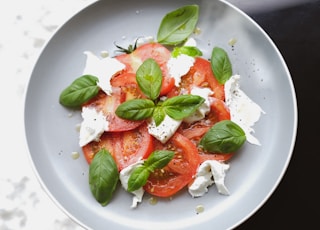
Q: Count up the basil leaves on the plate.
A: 12